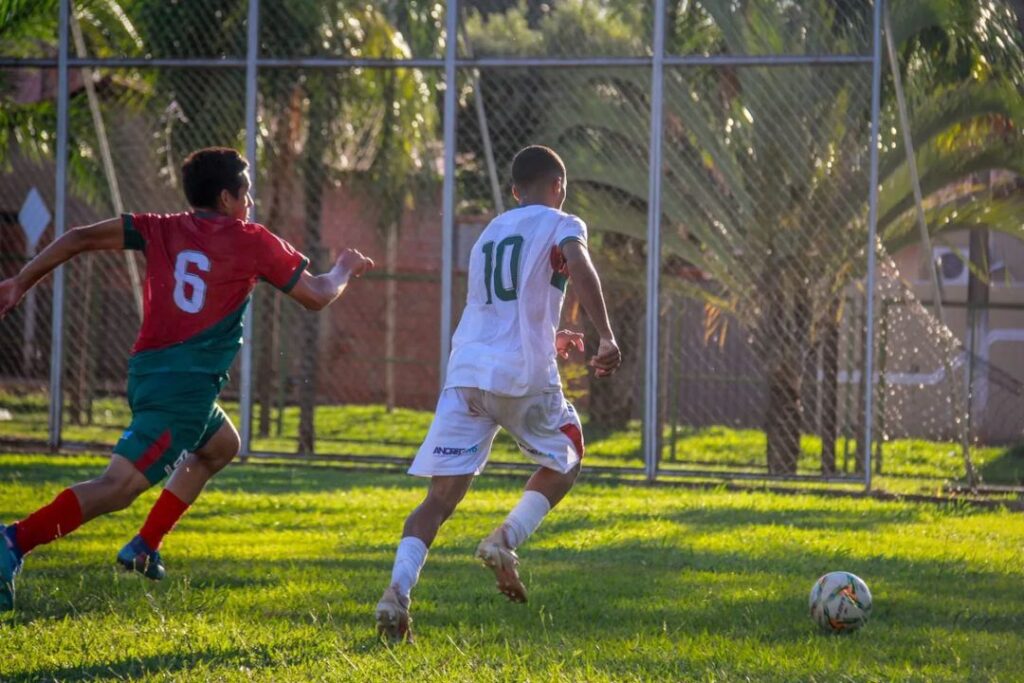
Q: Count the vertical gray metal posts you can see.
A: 5